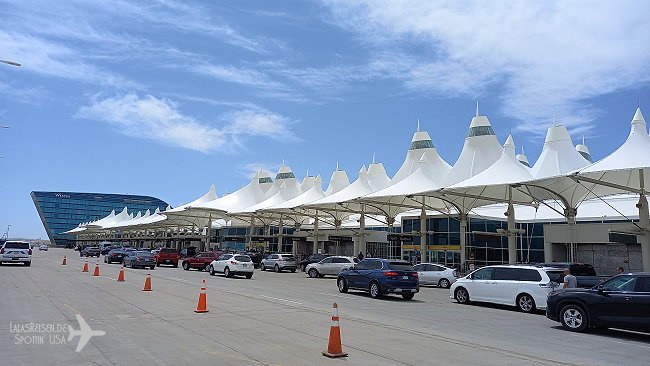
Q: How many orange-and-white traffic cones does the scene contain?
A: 7